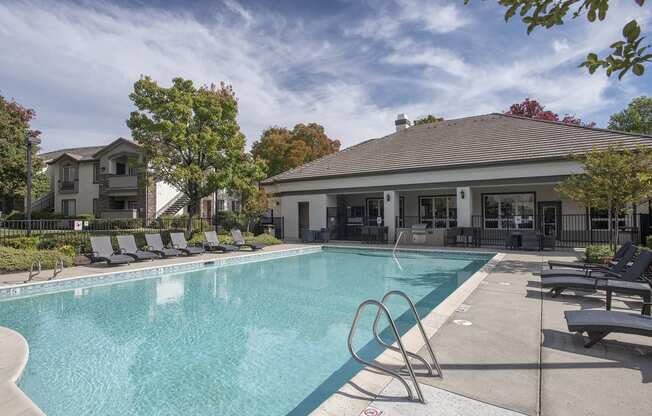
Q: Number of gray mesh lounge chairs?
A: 10